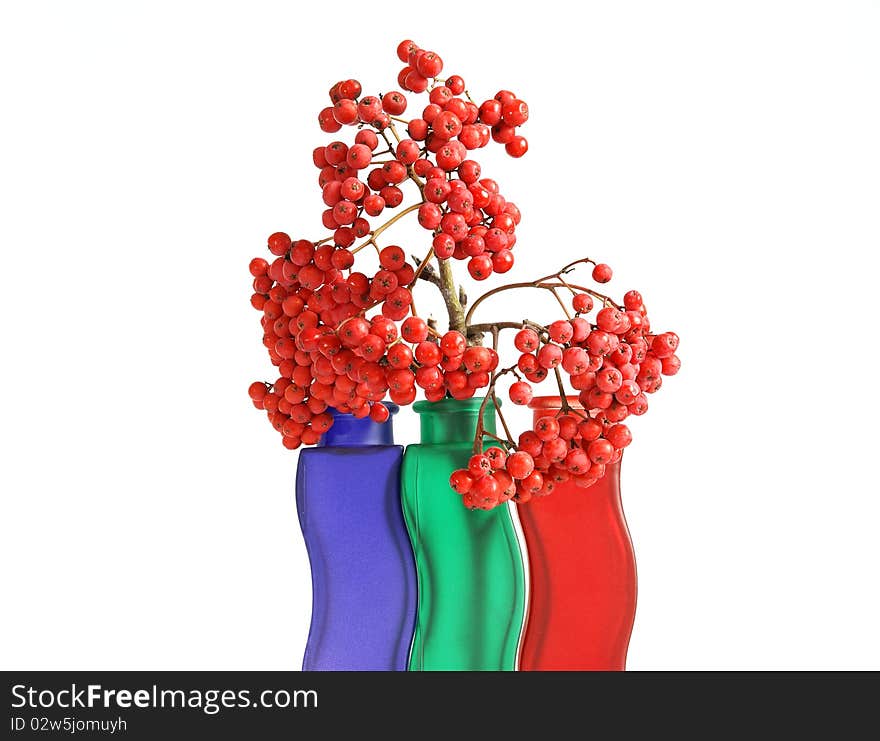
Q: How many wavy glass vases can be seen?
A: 3